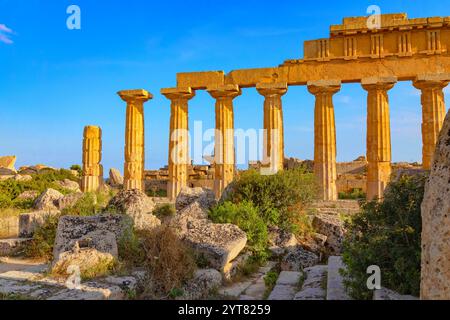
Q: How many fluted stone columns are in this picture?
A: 8